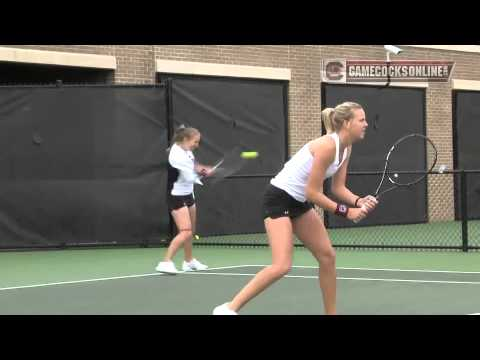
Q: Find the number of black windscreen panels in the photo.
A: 4